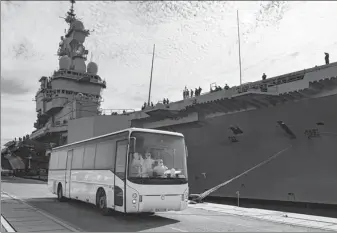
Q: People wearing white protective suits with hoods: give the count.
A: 3